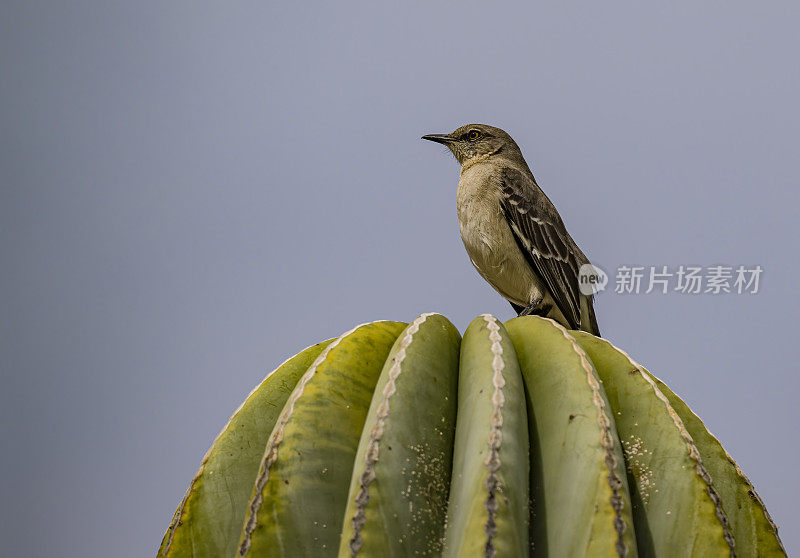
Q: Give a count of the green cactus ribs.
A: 7